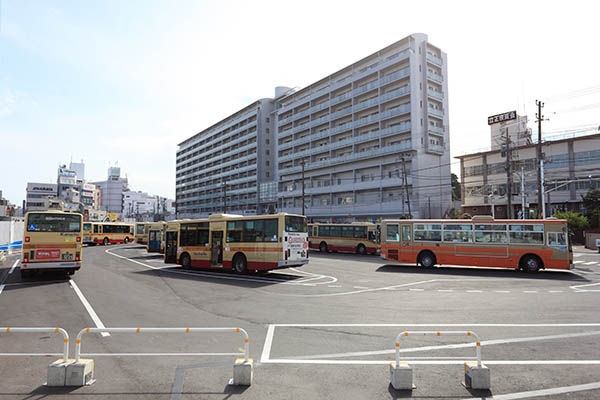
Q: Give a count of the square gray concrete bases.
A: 5